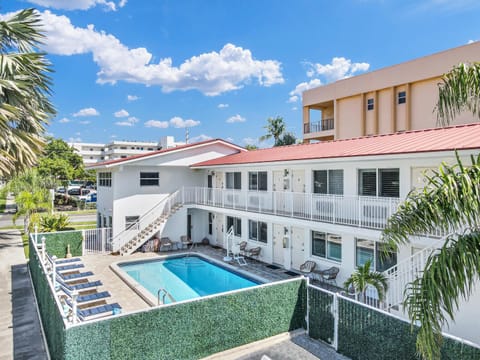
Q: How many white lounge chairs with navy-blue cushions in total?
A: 6